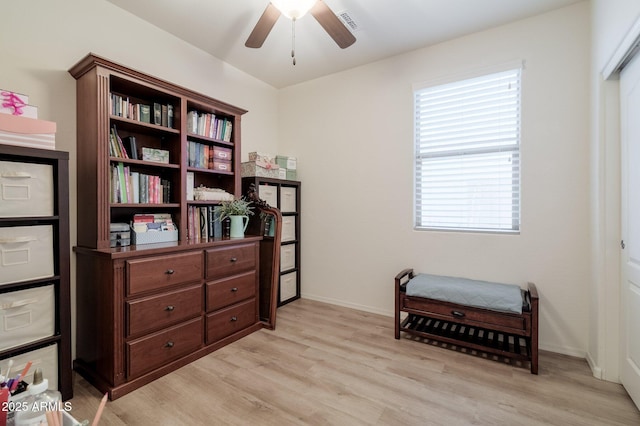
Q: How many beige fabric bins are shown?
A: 9